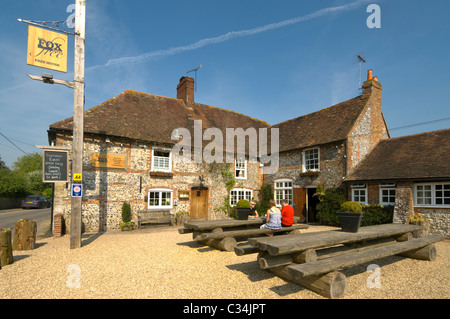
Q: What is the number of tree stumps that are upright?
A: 2